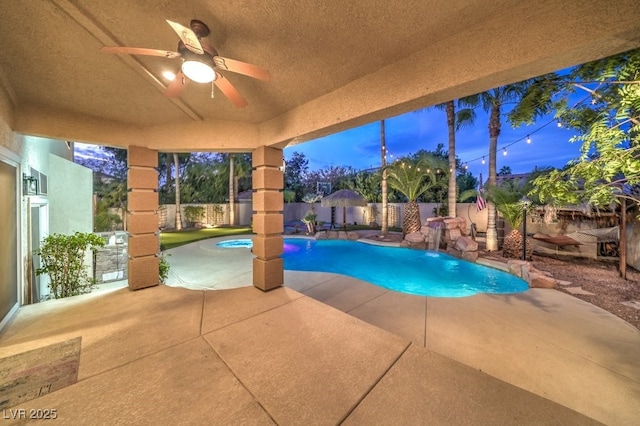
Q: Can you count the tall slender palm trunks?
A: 5